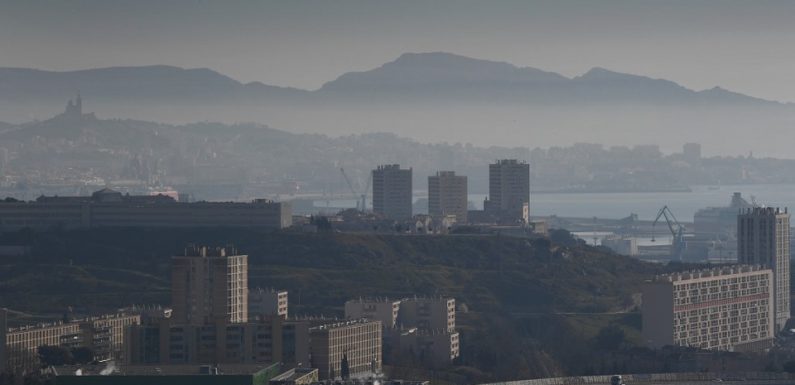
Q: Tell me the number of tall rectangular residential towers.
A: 5